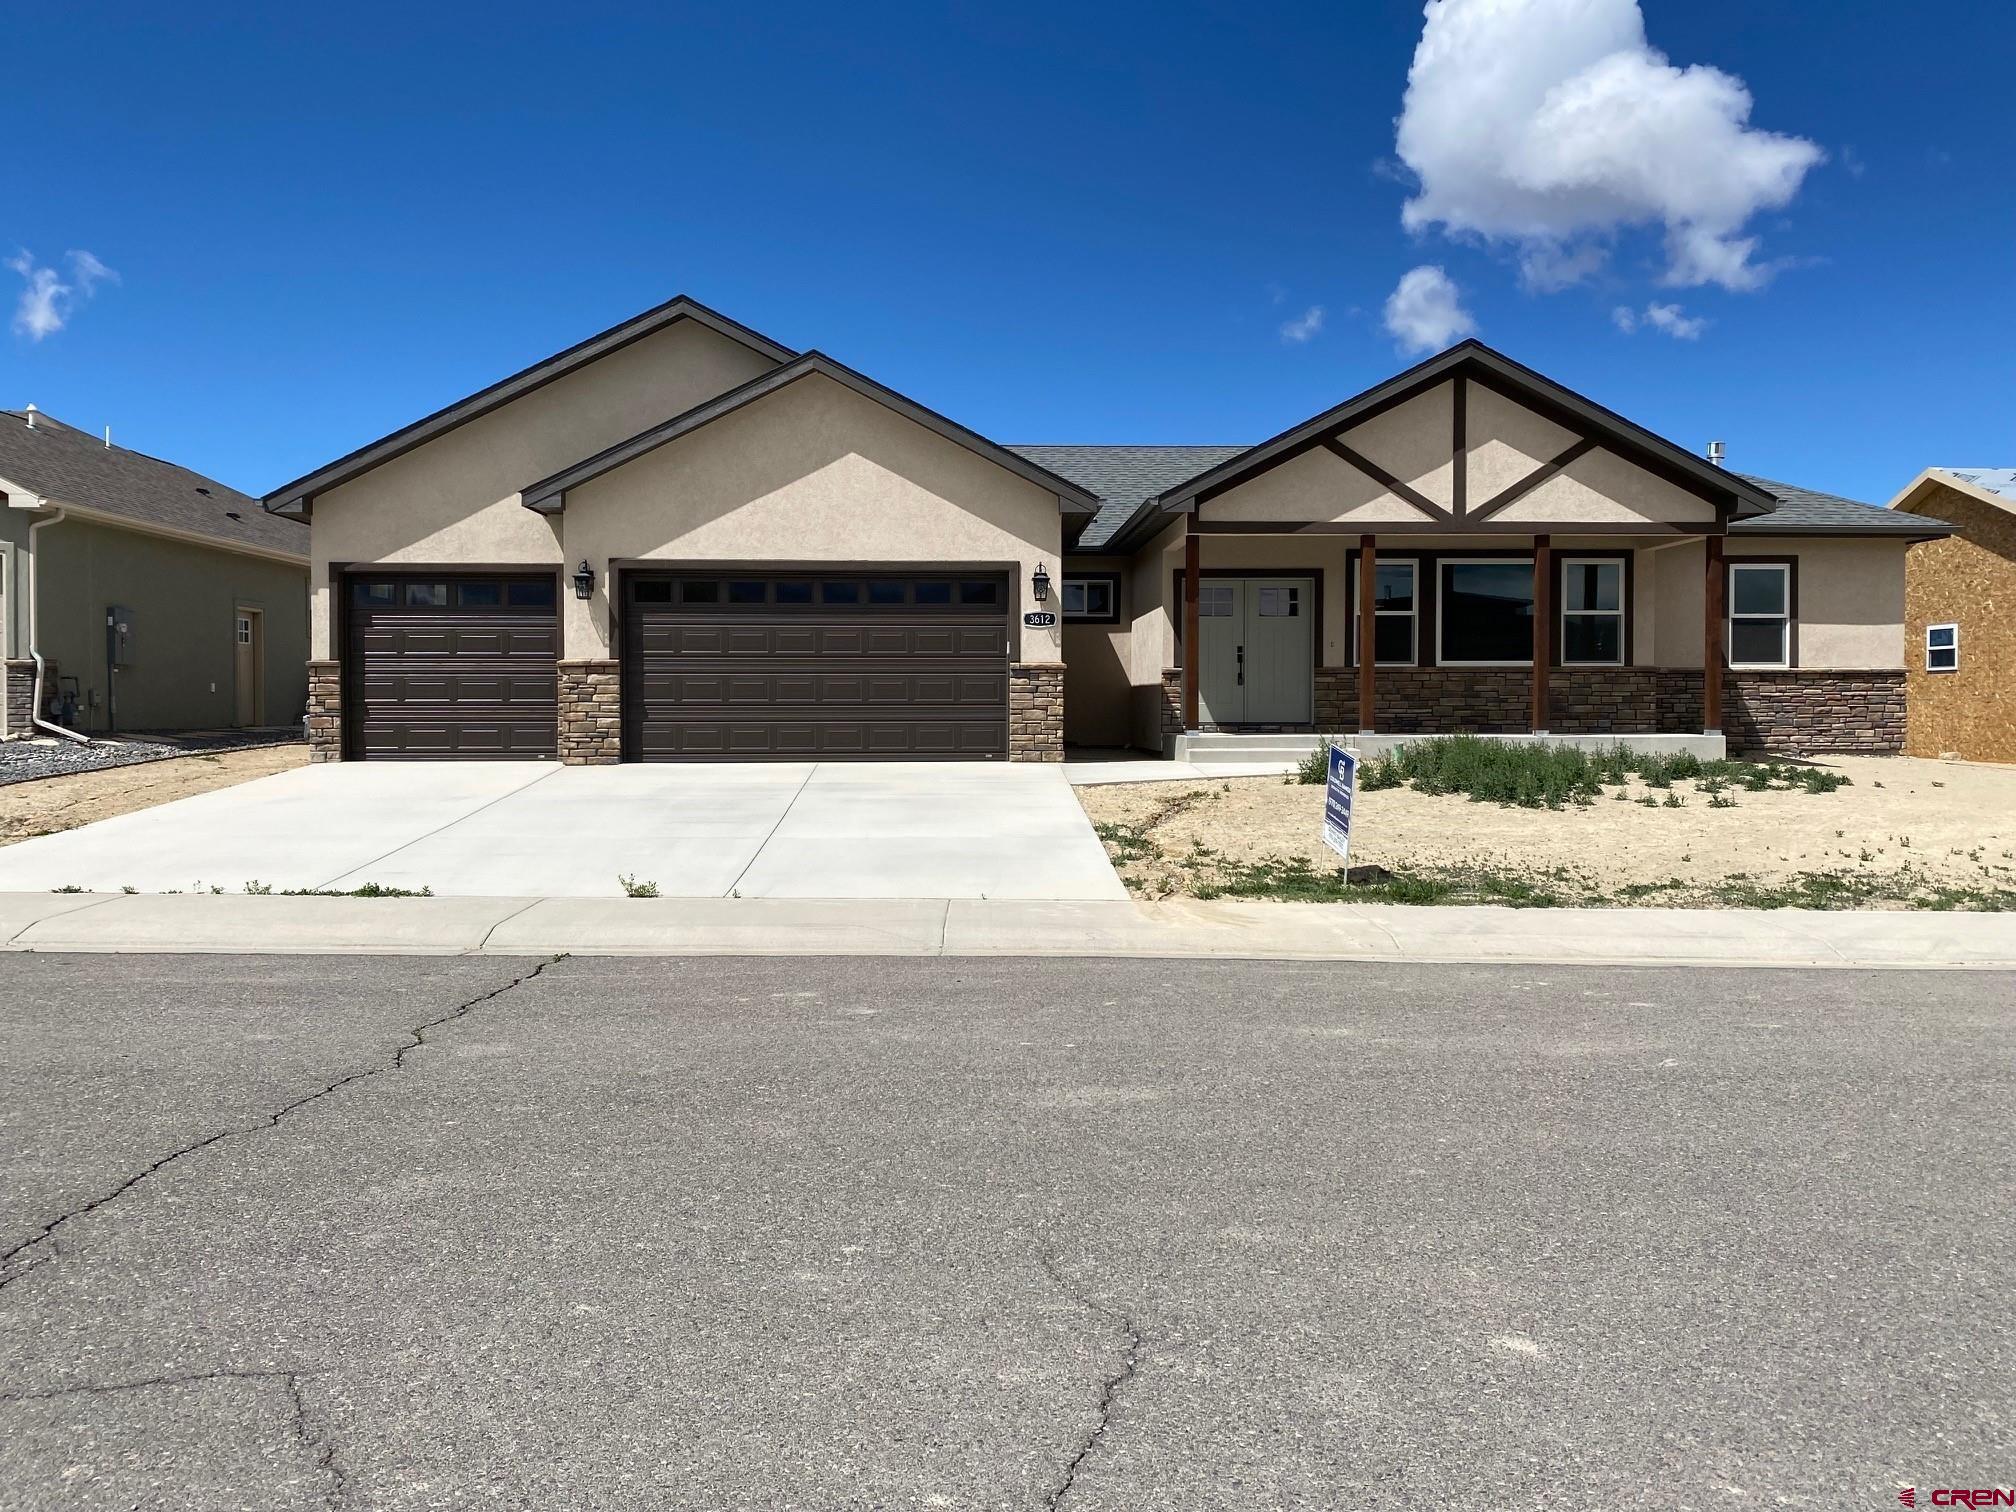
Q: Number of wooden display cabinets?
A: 0